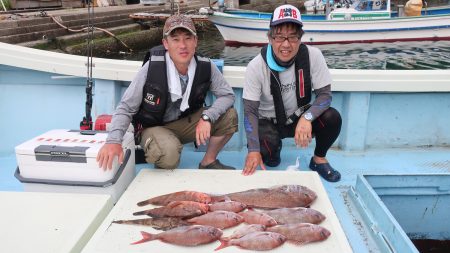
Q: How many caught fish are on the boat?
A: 12